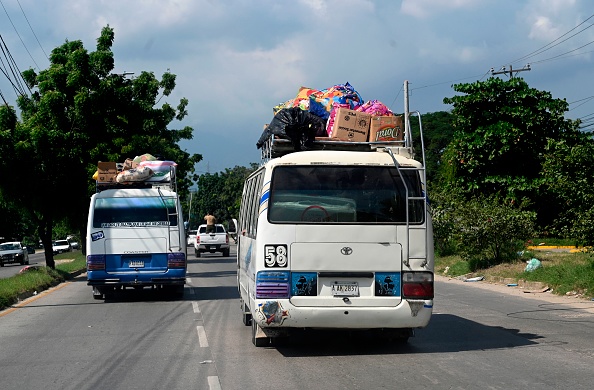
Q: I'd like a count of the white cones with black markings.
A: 0